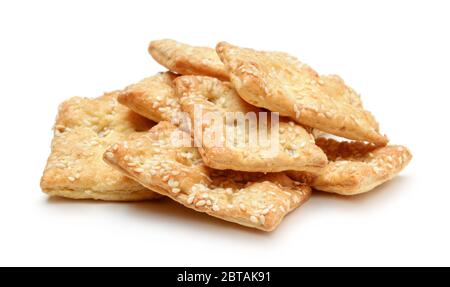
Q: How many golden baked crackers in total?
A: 7